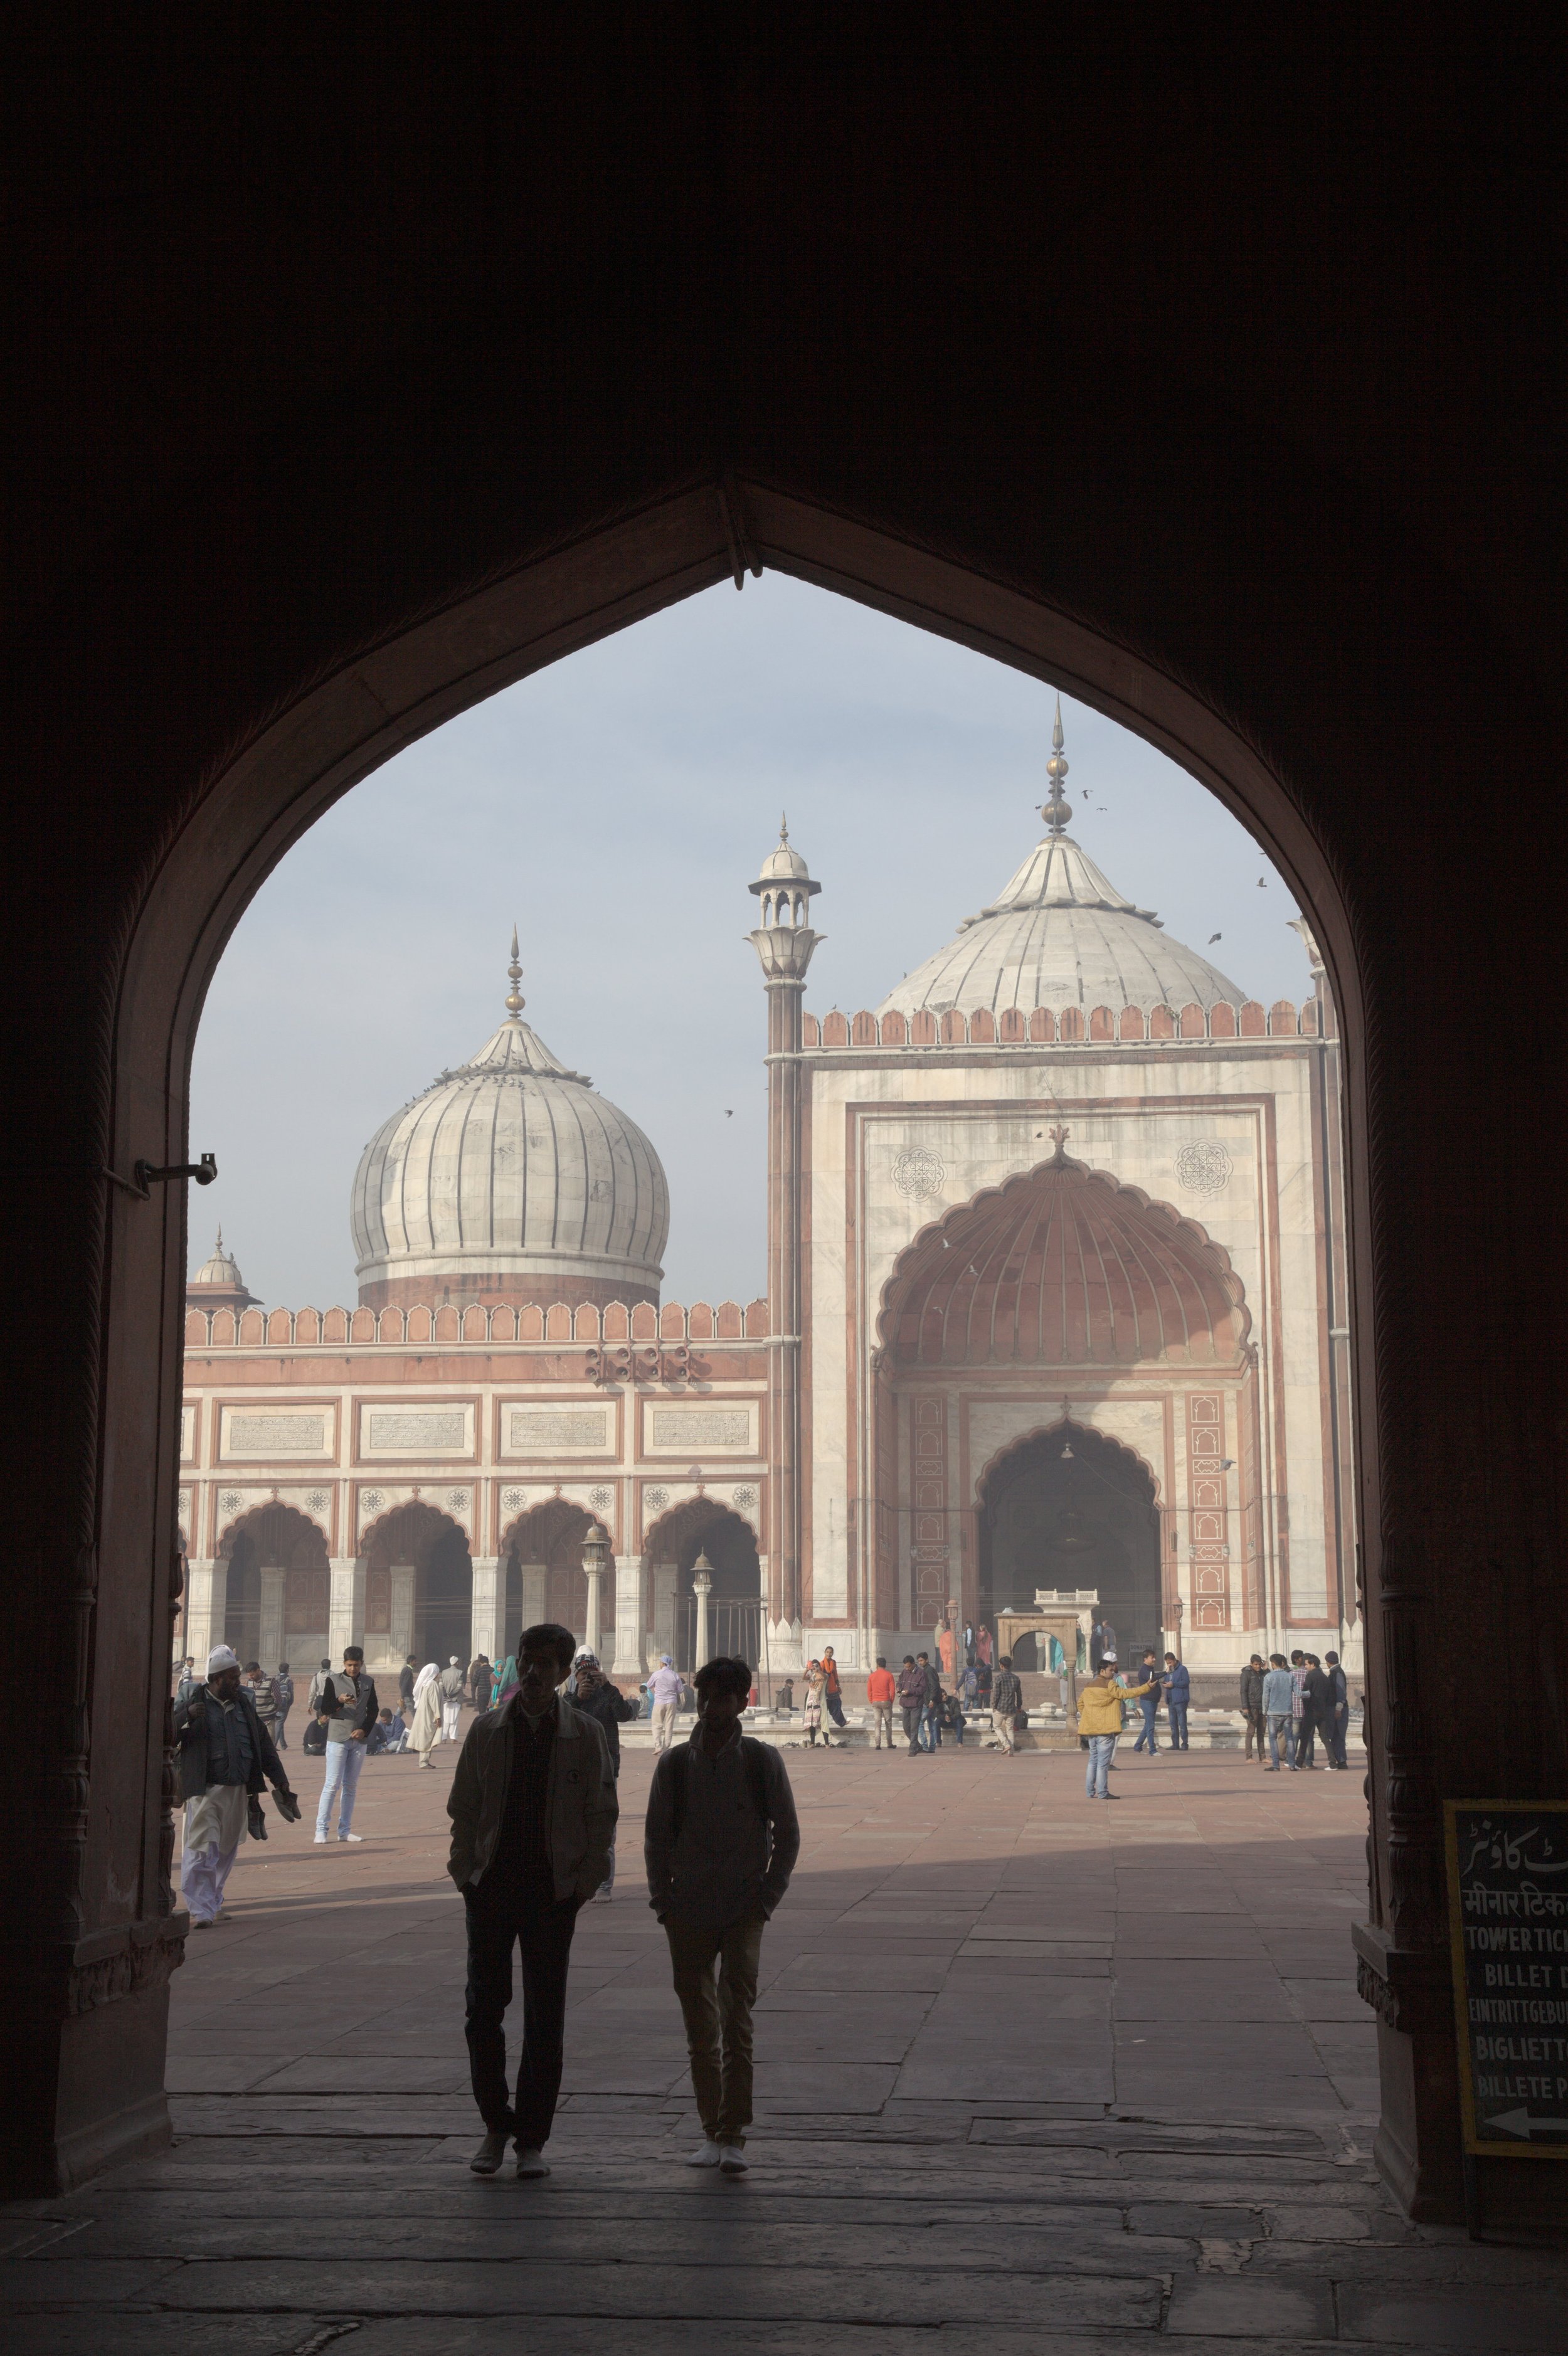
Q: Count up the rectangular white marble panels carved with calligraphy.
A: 4